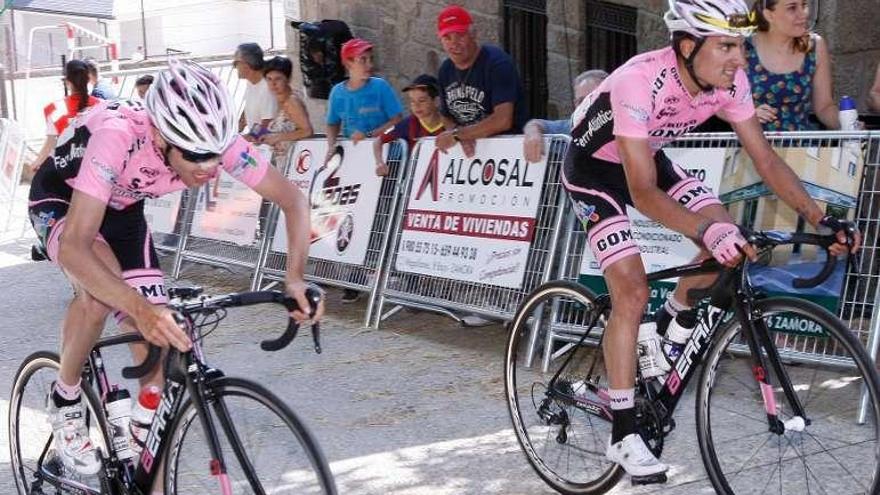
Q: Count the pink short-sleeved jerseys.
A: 2